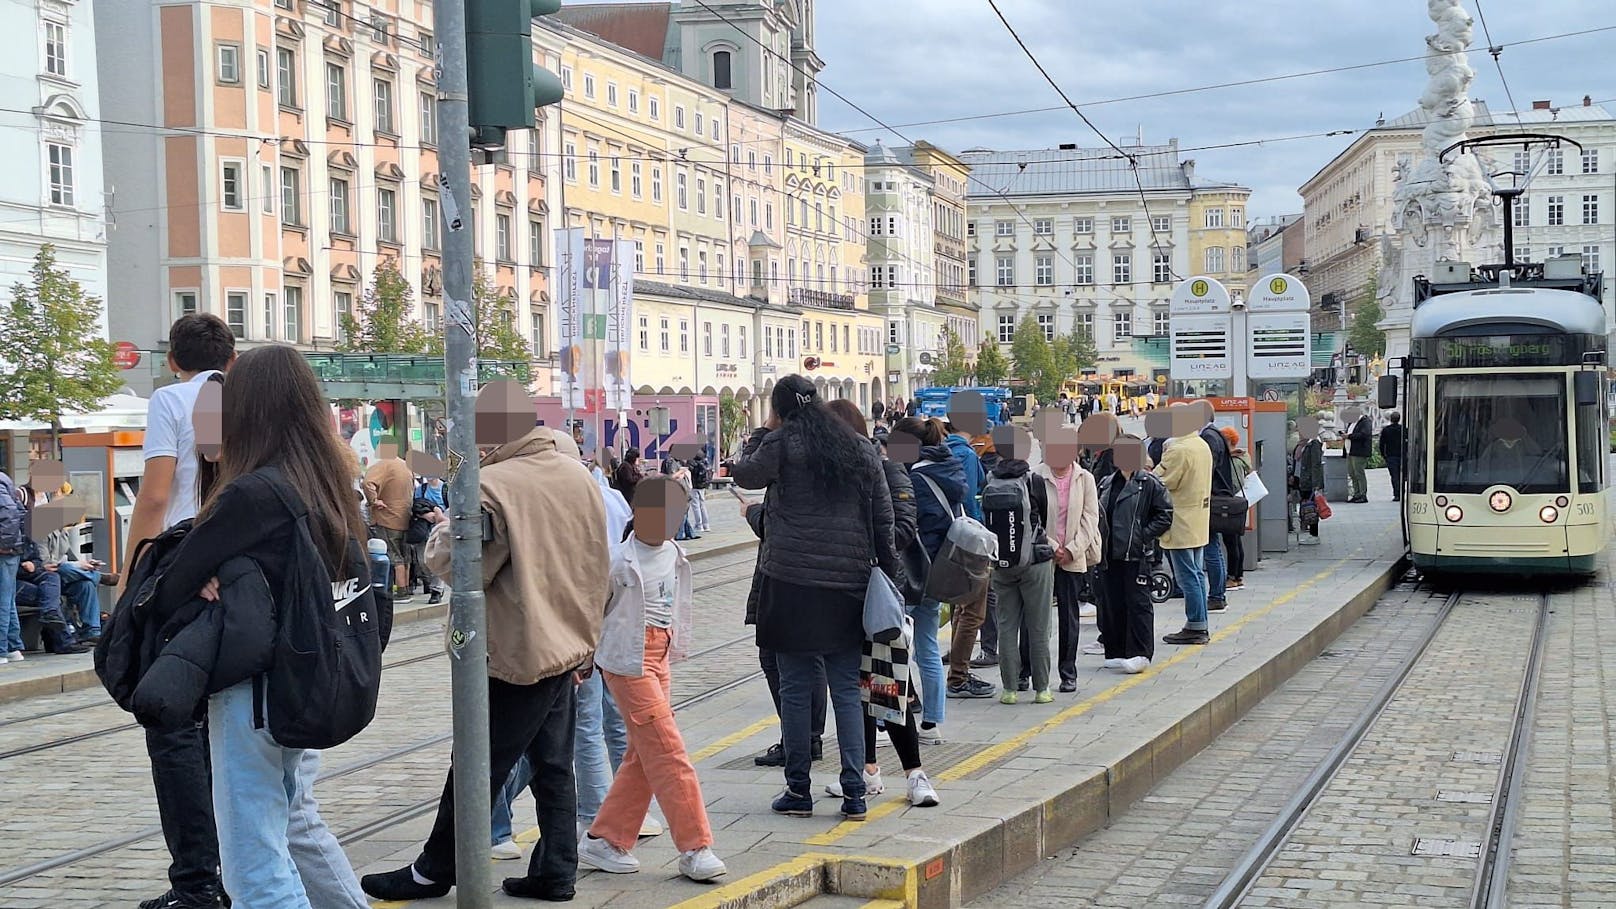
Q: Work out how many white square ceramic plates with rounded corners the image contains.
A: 0